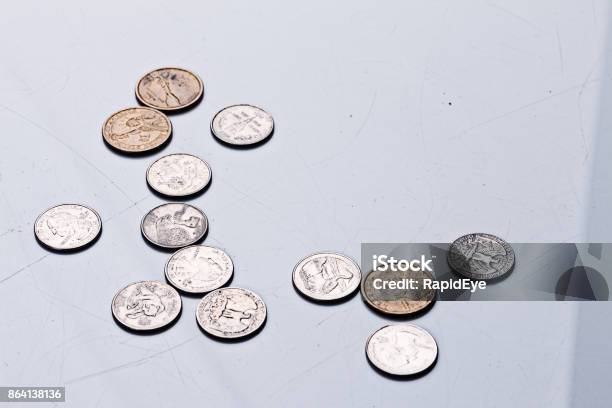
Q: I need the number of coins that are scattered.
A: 13